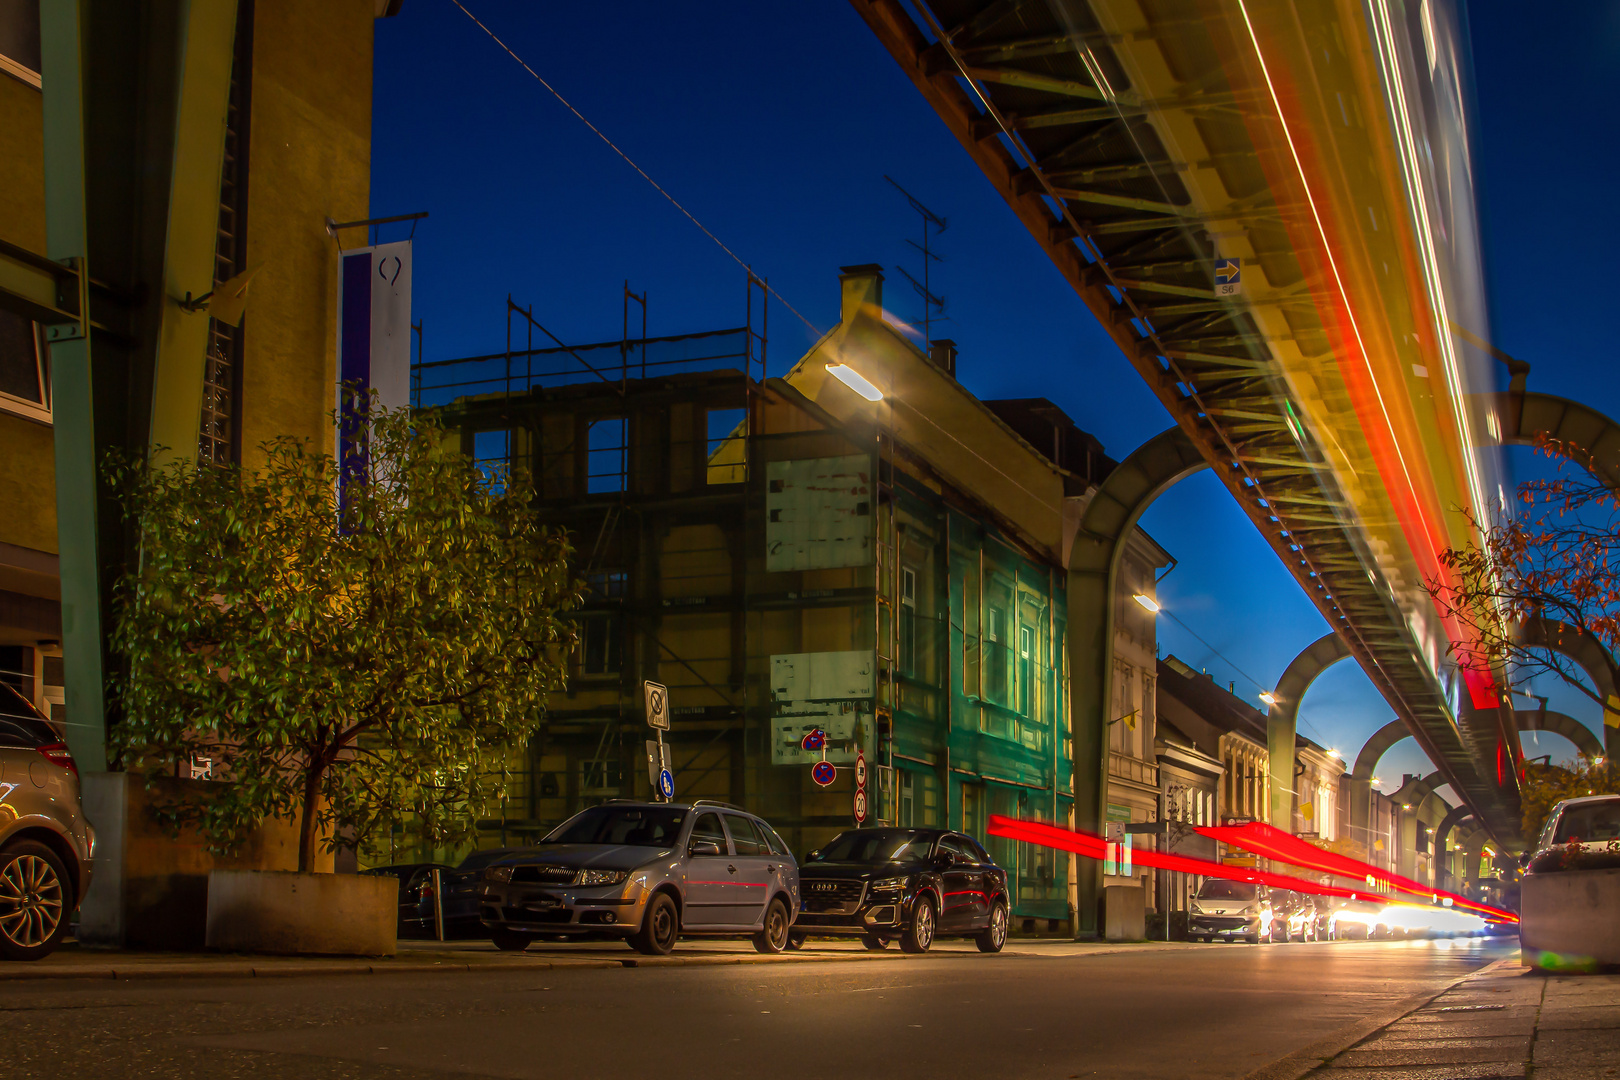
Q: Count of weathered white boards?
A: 2